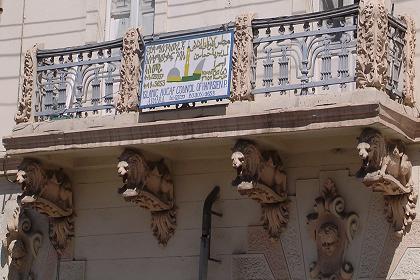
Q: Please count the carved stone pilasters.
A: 5